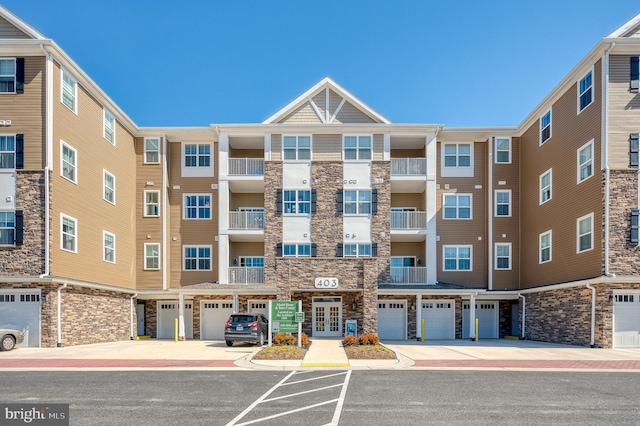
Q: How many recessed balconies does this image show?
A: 6